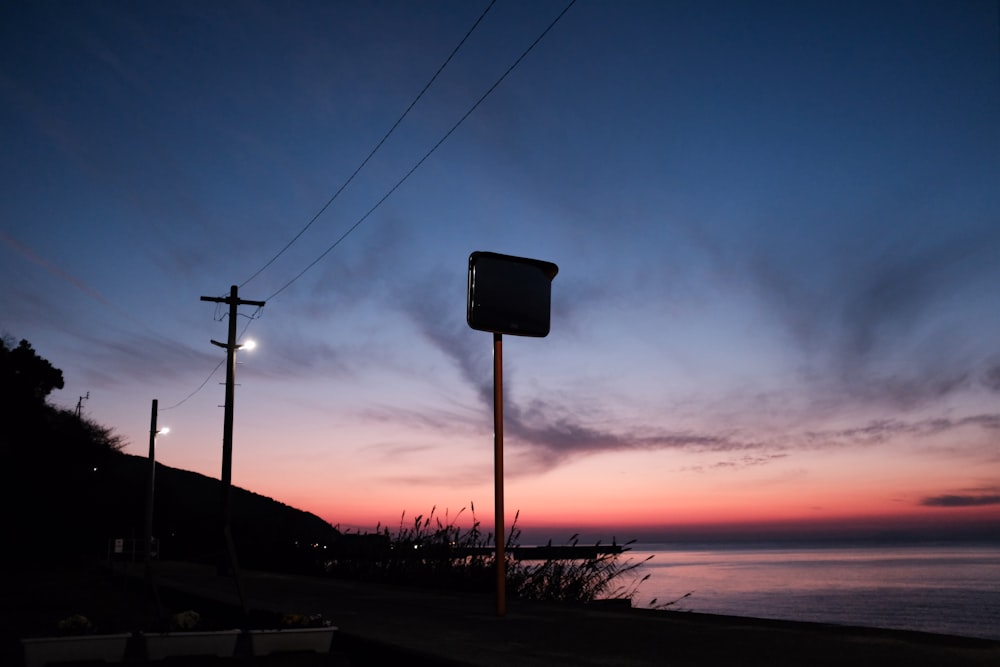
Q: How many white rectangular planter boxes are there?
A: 3